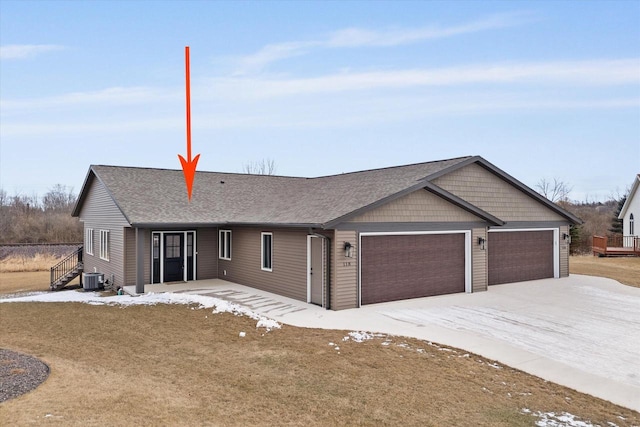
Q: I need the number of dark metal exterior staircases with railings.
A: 1